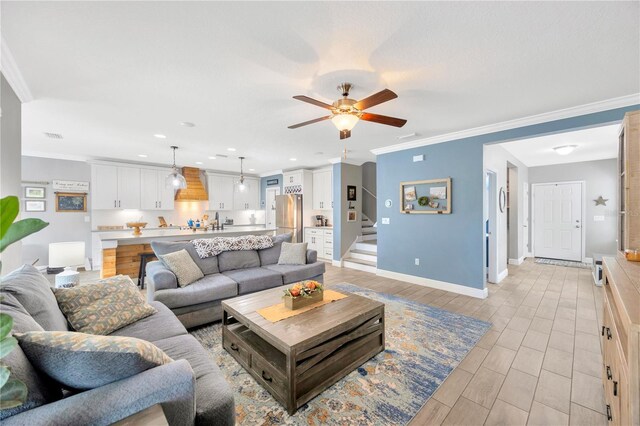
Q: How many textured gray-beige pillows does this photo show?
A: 2